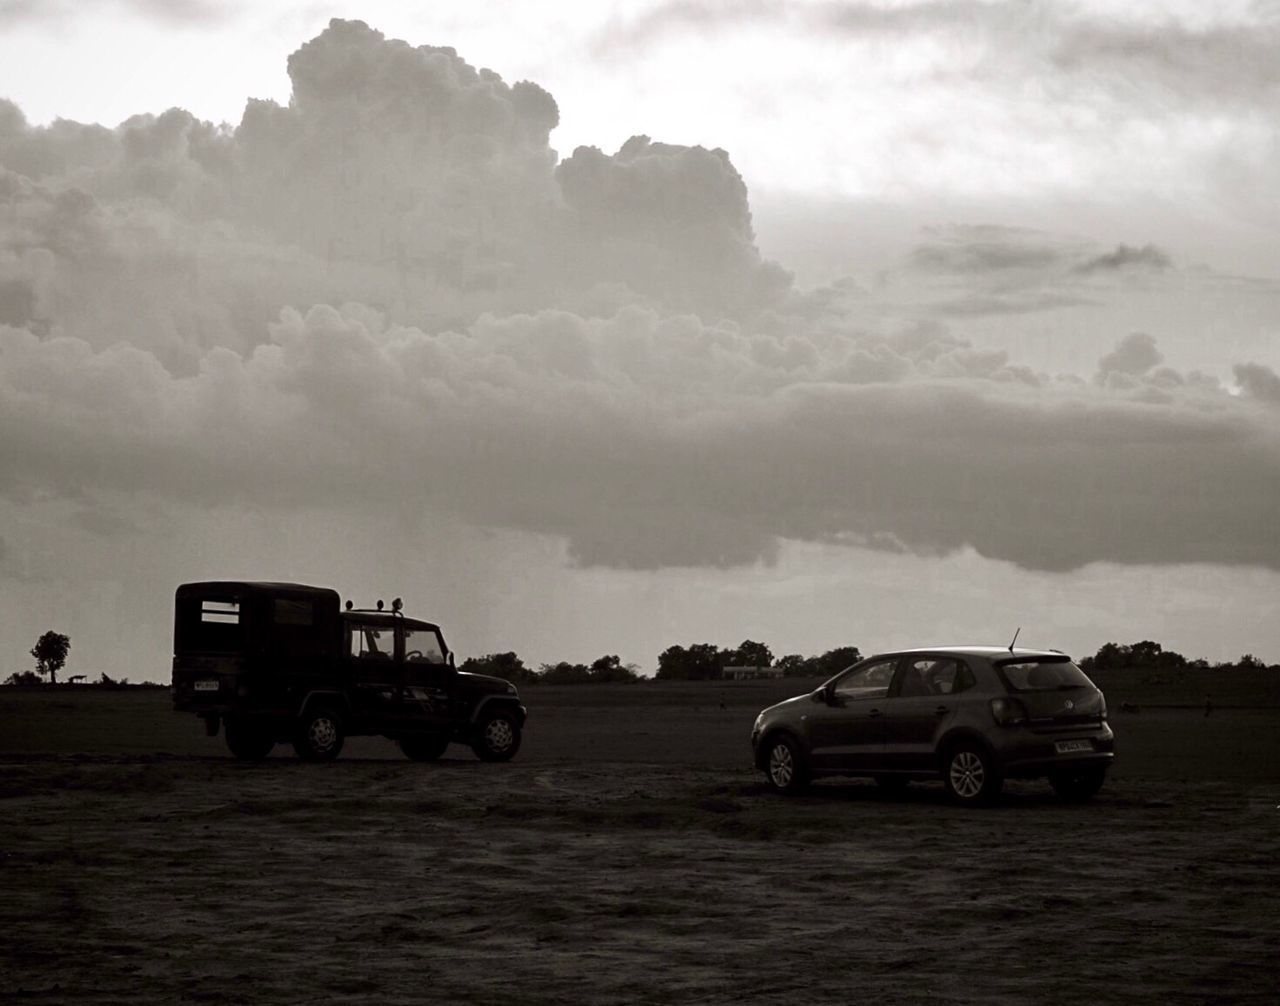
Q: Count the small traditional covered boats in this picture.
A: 0